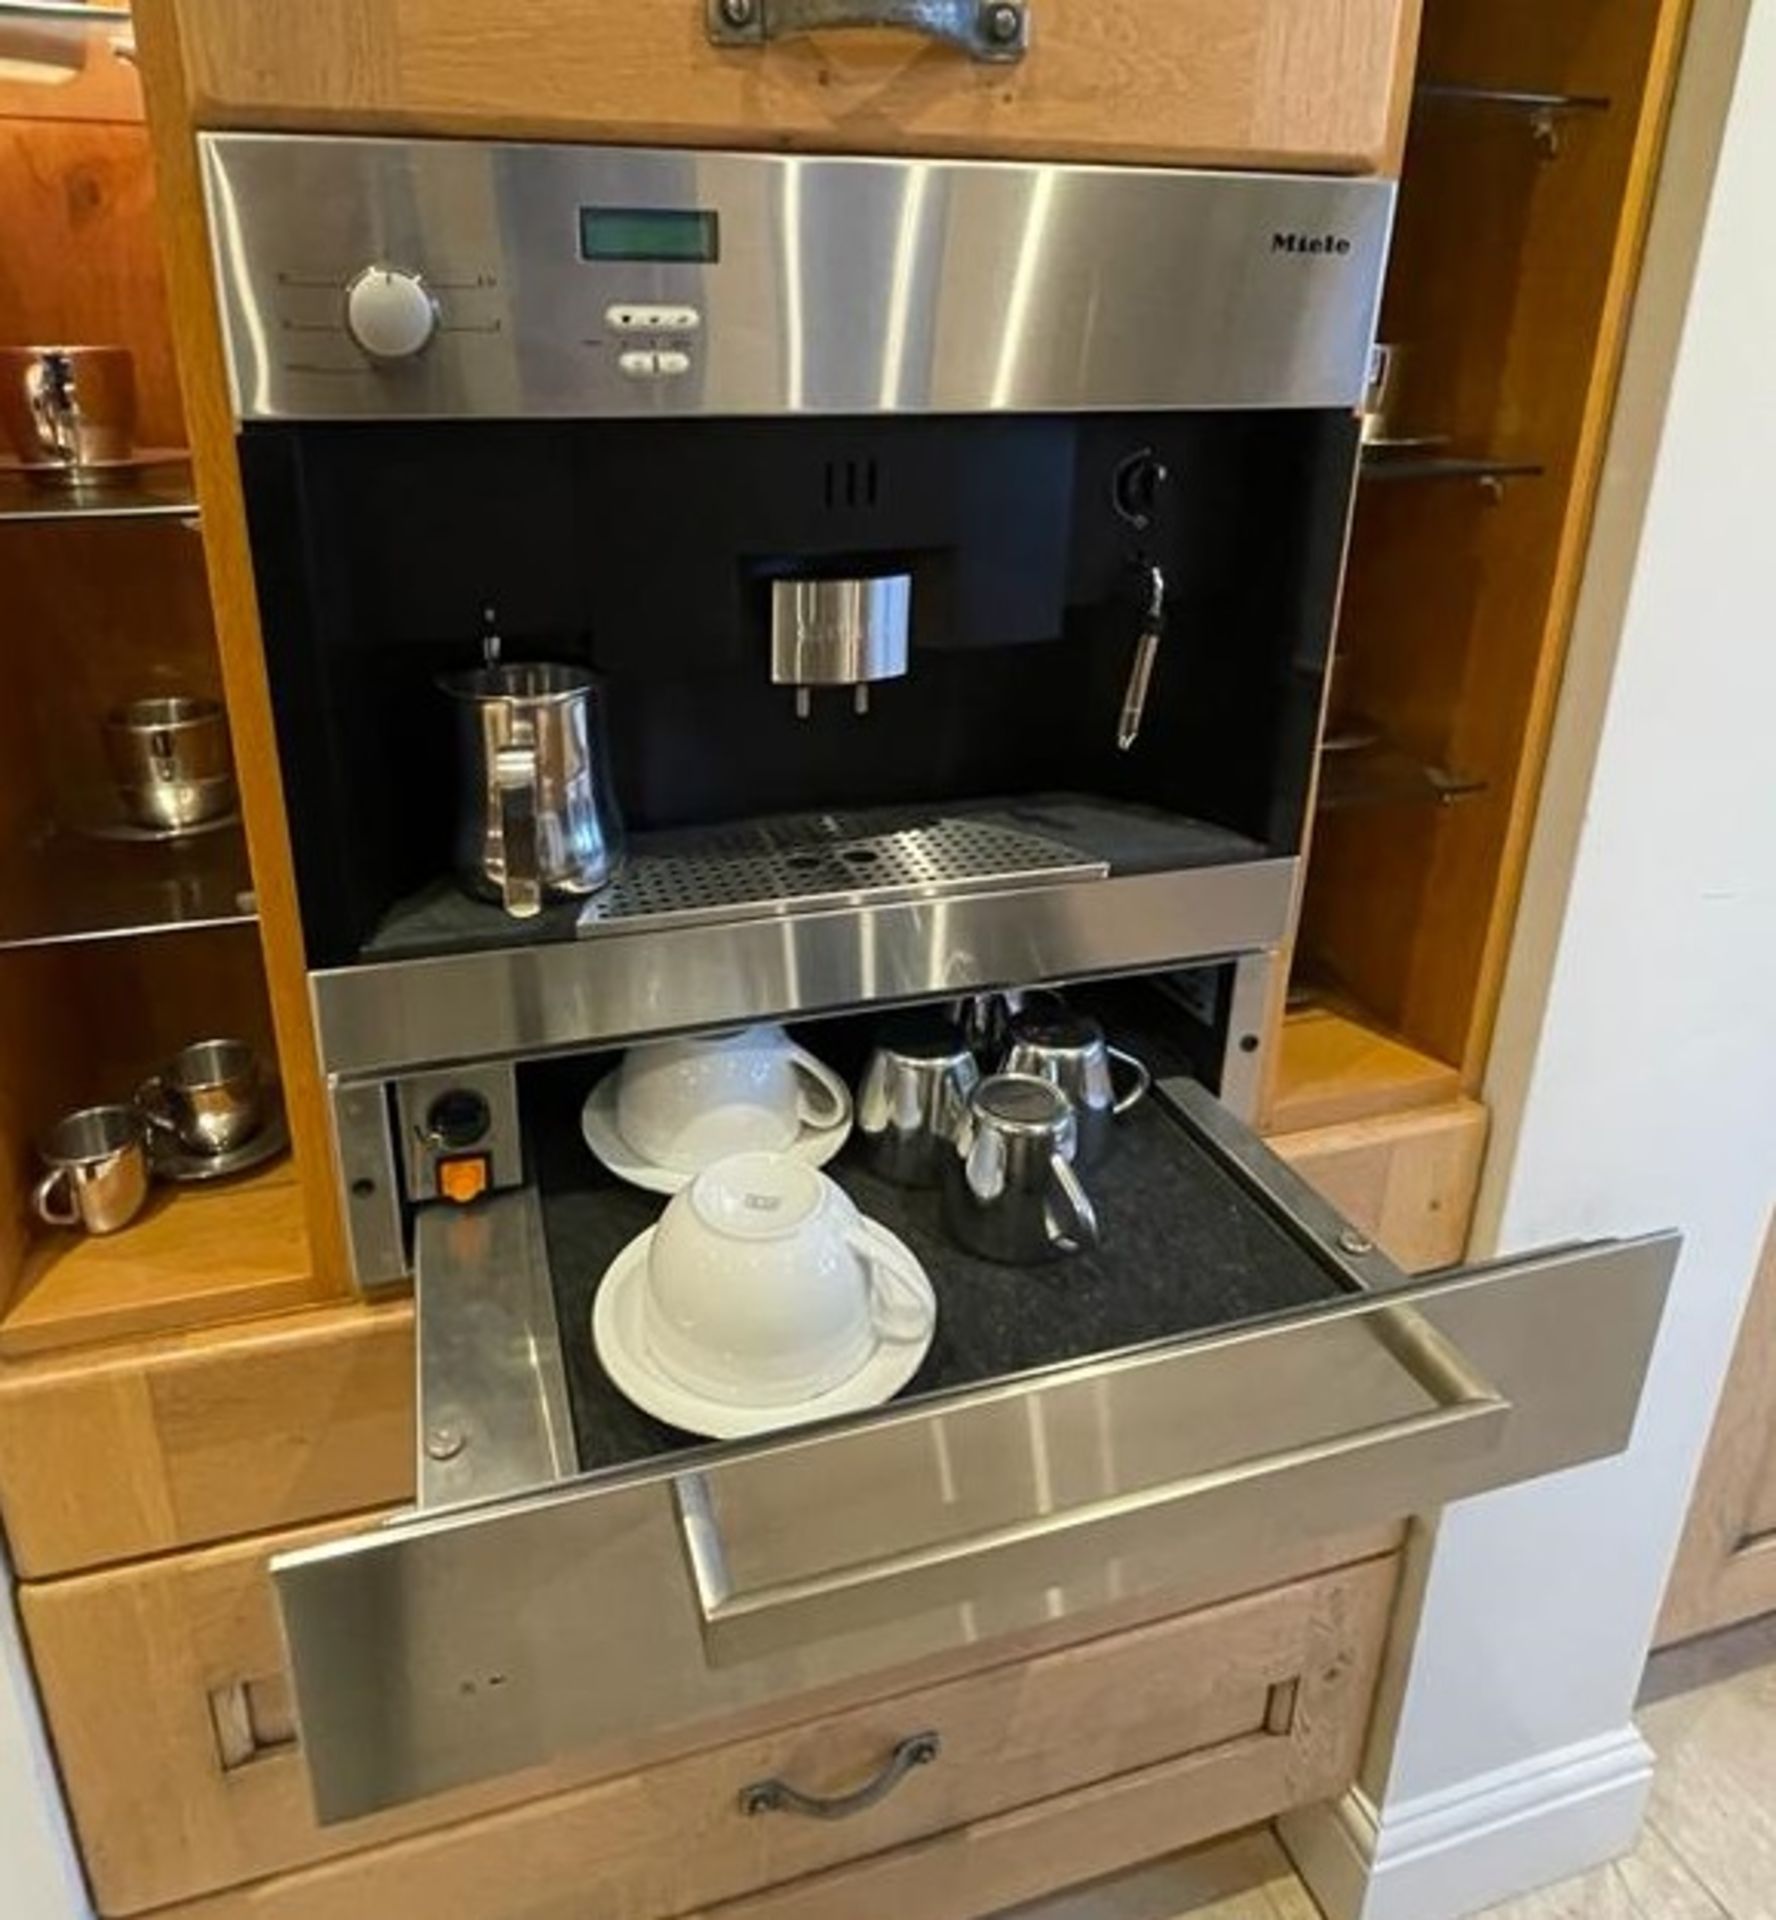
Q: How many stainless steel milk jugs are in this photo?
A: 1